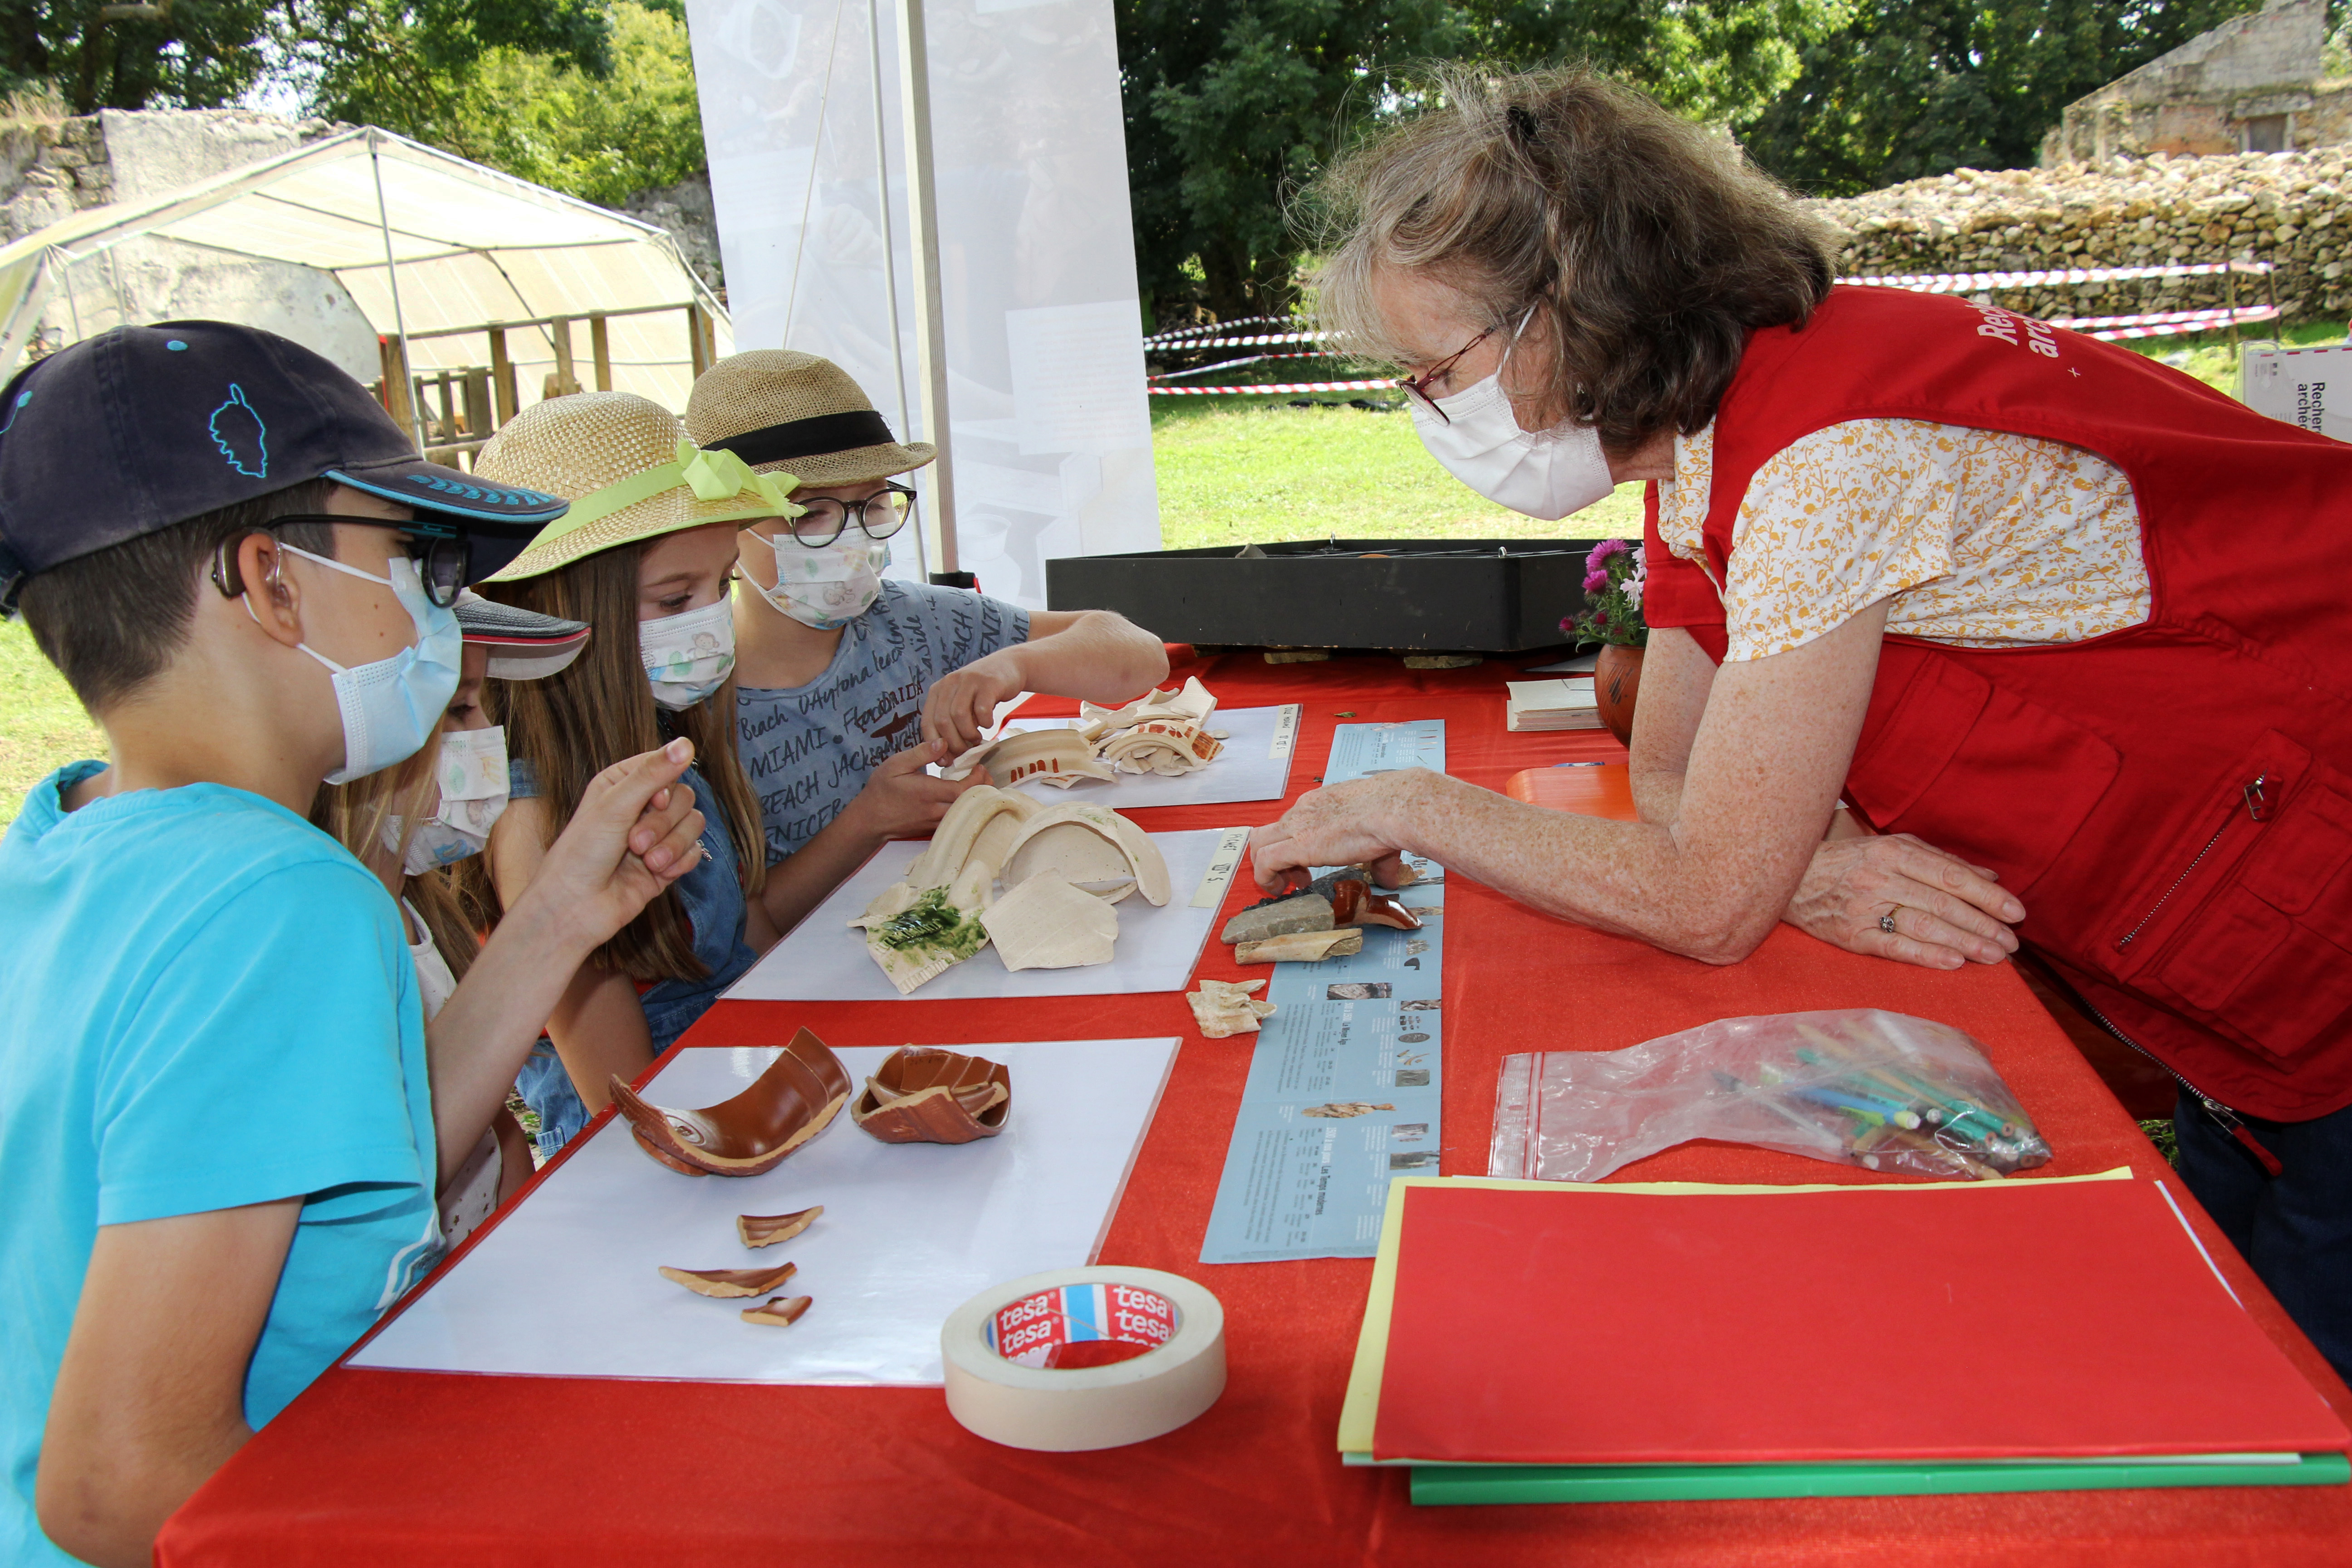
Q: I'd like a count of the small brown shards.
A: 3